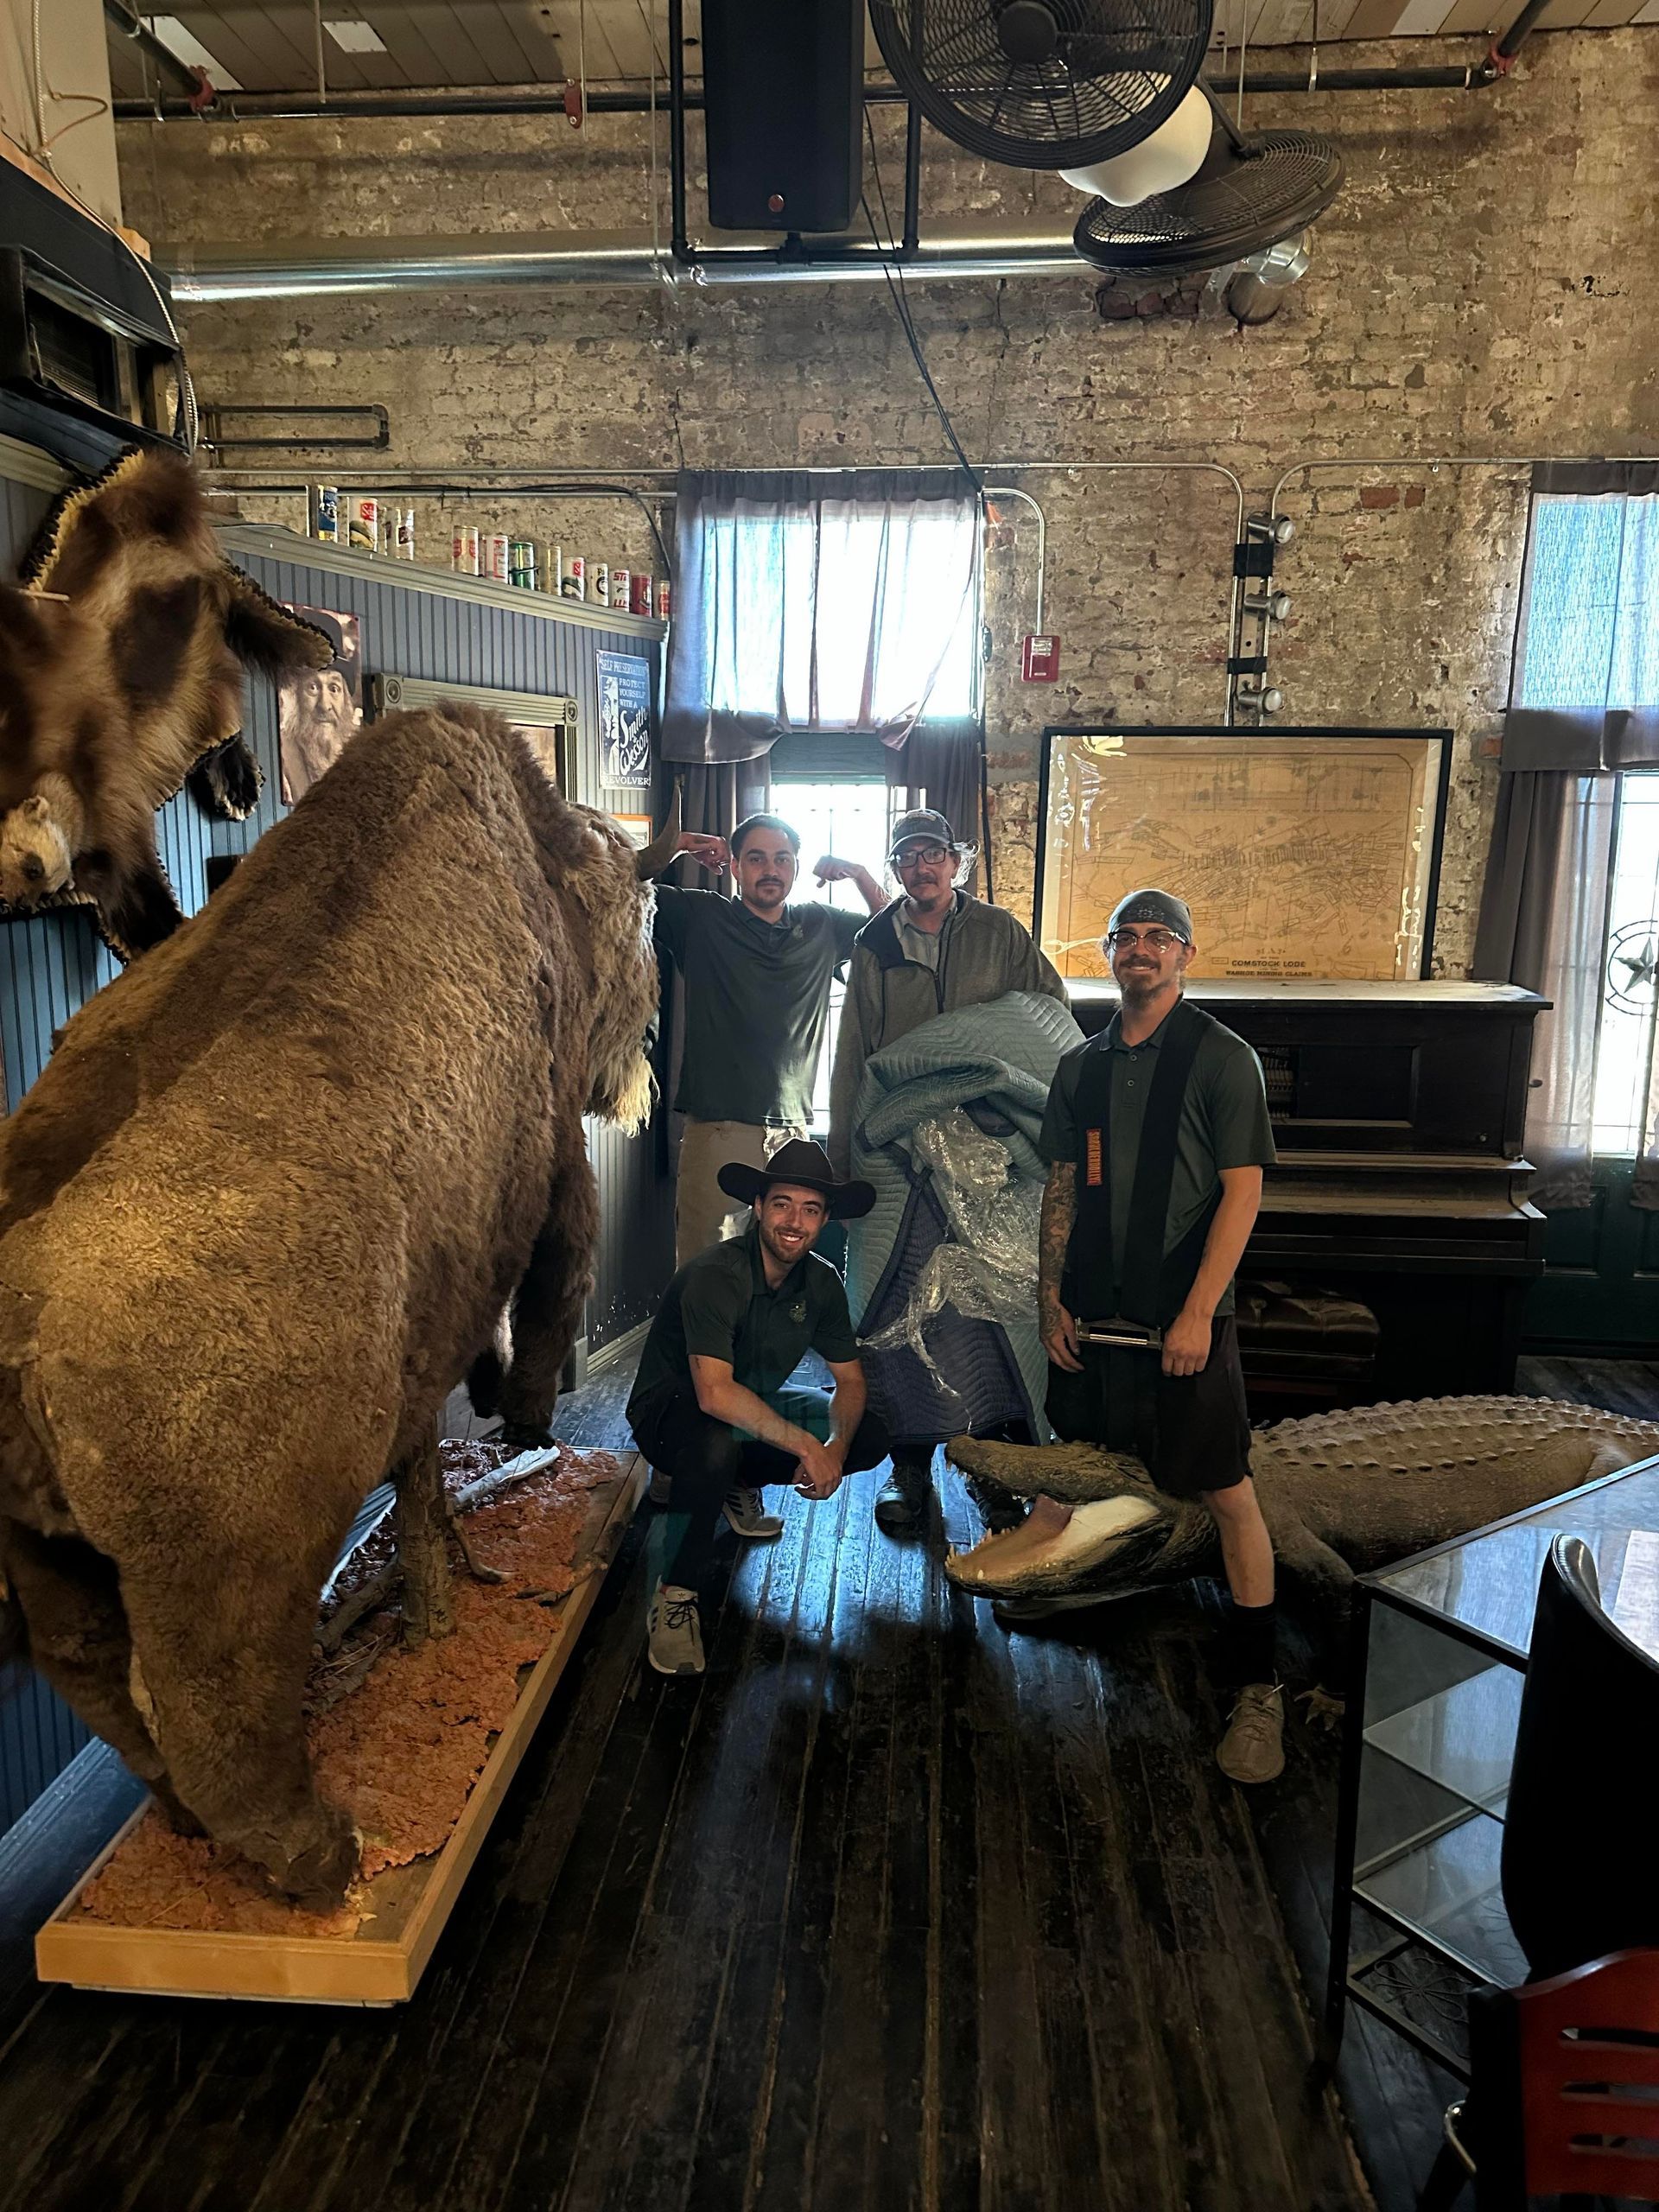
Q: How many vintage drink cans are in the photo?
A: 12